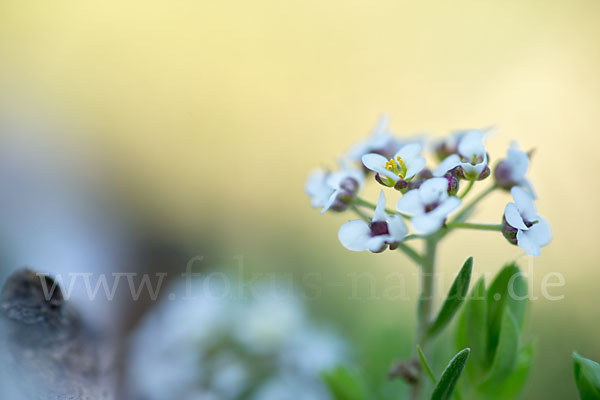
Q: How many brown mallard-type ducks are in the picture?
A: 0